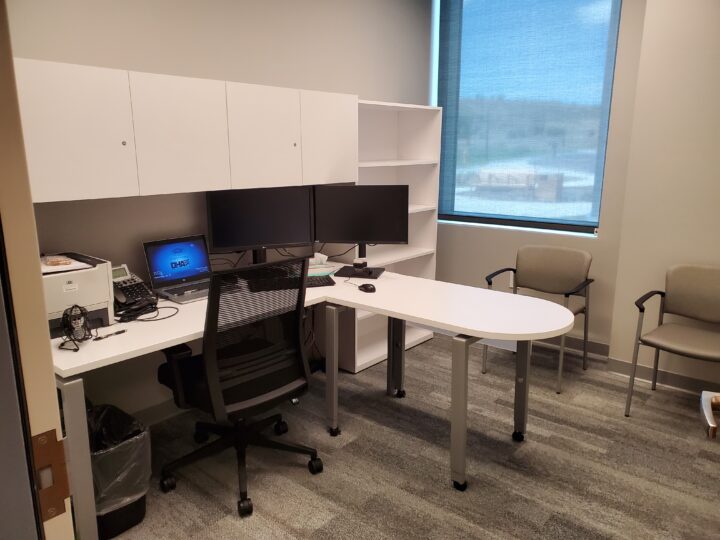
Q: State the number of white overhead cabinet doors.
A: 4